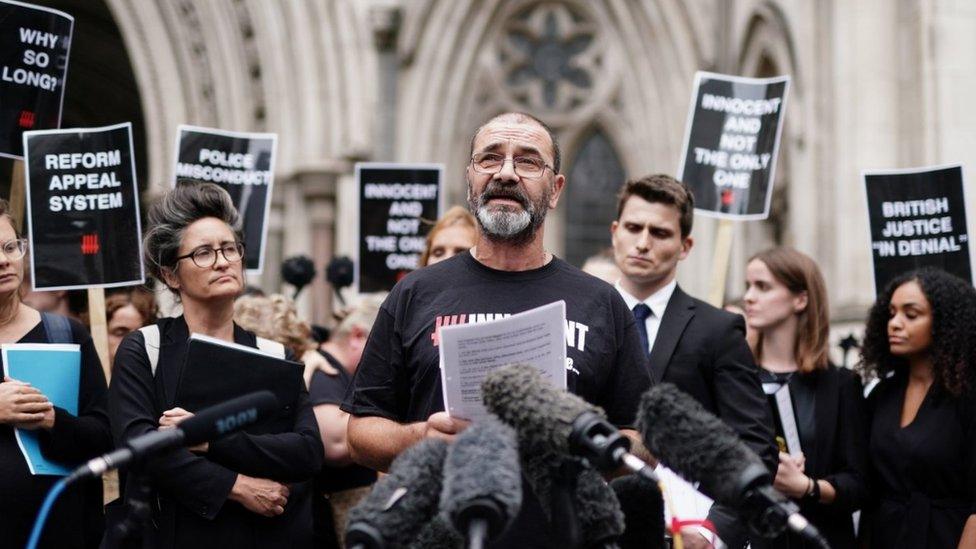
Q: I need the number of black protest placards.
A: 6